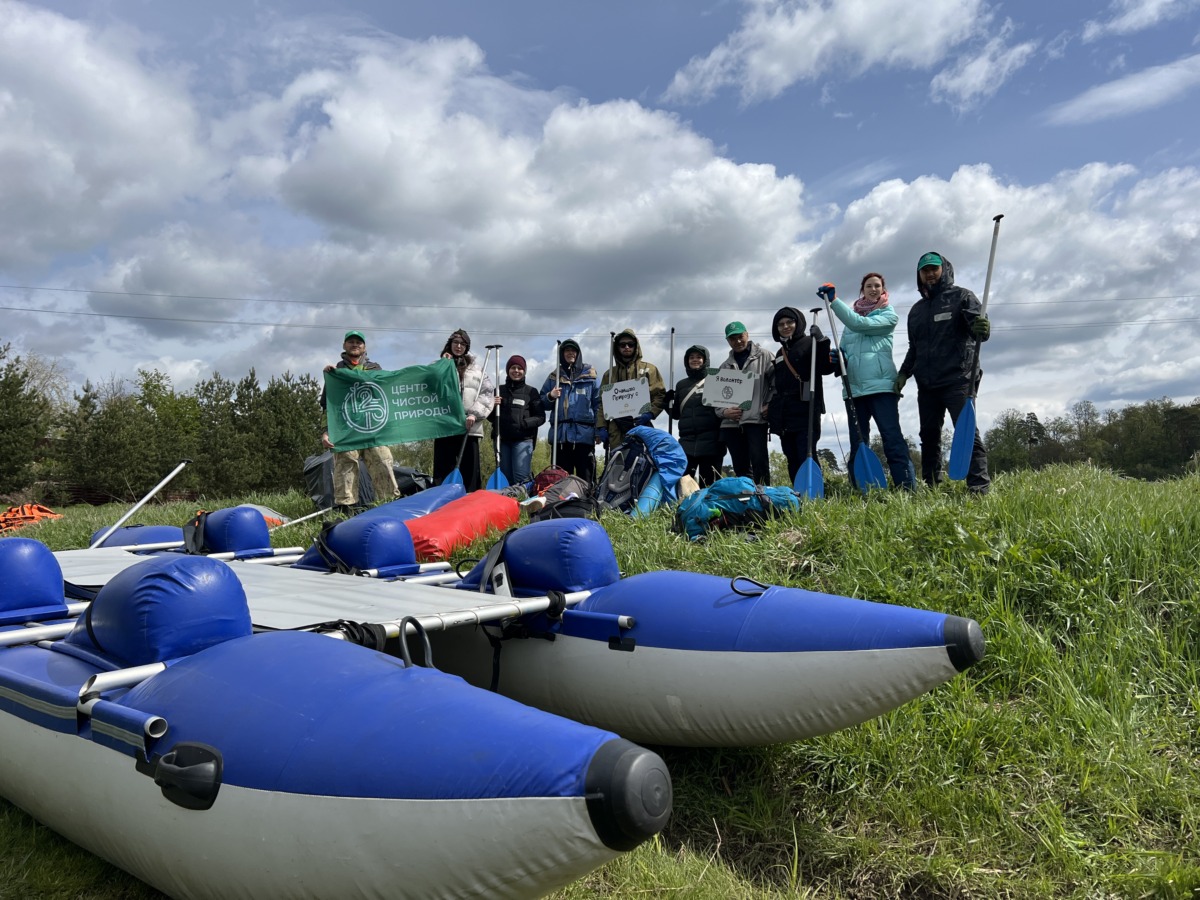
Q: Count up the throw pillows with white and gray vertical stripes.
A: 0